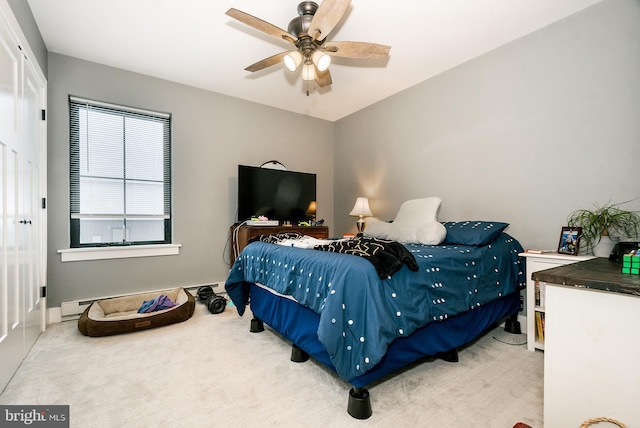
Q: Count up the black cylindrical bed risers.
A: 5